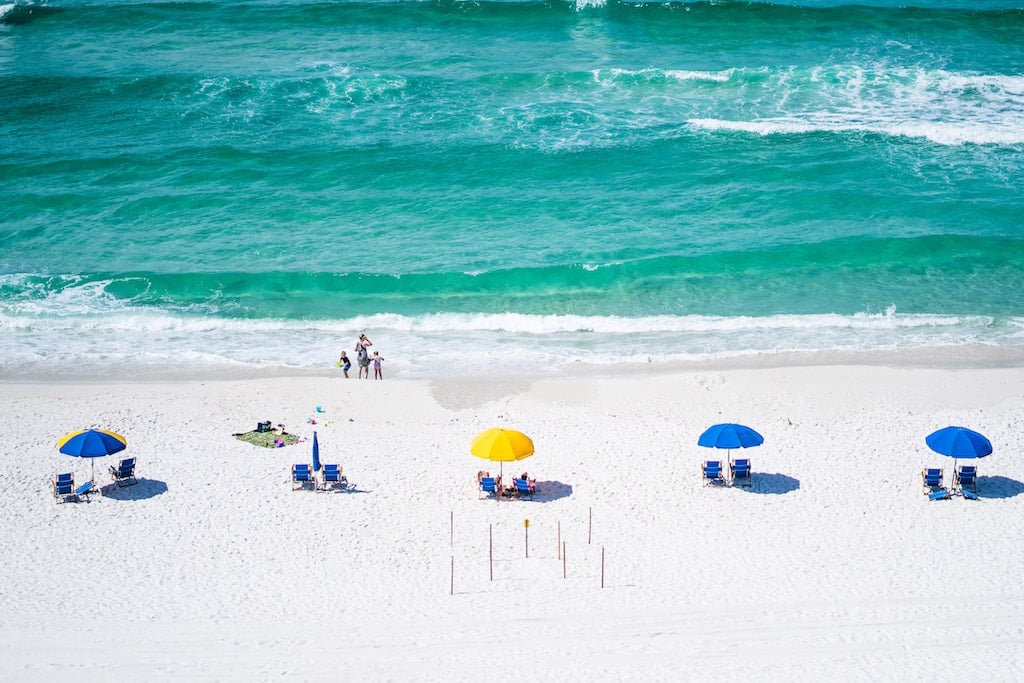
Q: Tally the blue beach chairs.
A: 10